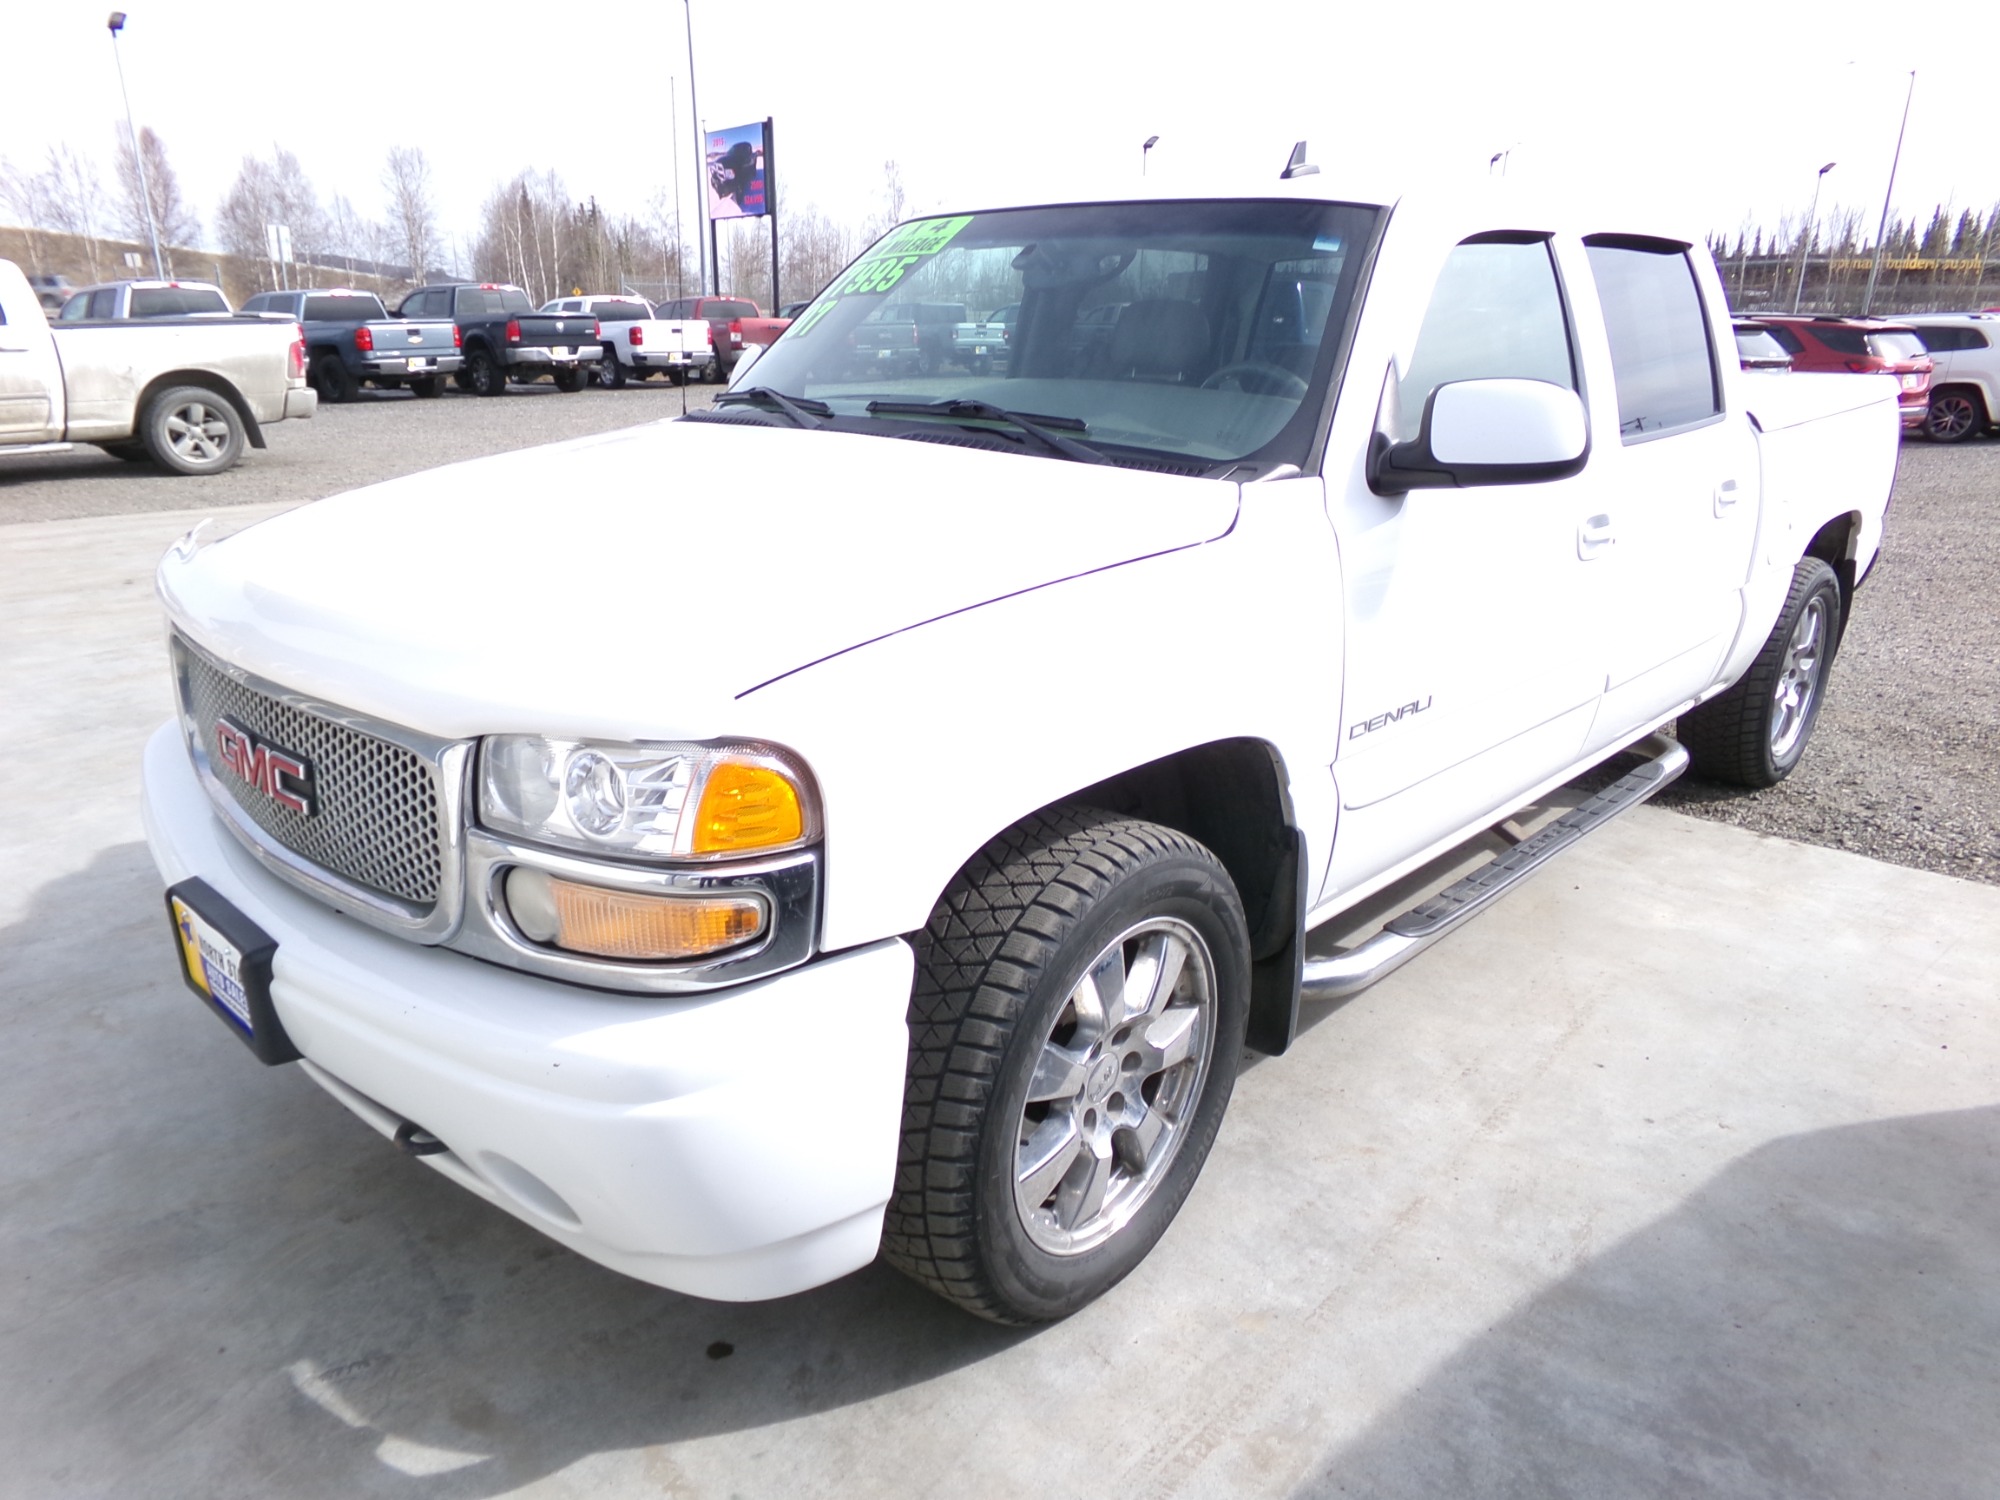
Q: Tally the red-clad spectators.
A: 0